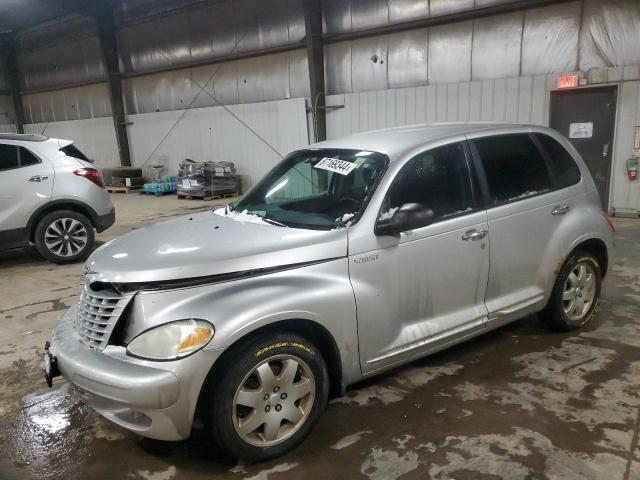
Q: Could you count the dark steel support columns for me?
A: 3